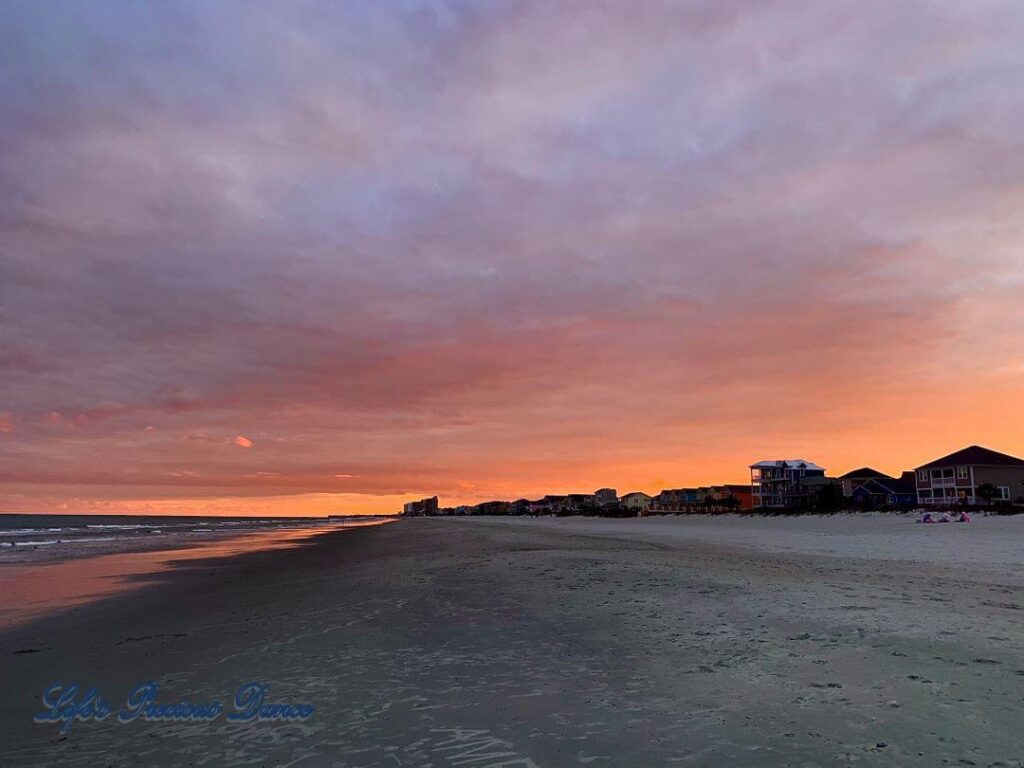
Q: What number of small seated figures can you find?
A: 3